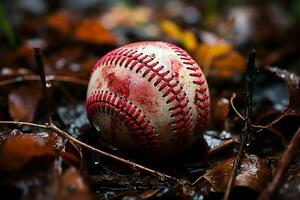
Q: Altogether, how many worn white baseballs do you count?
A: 1